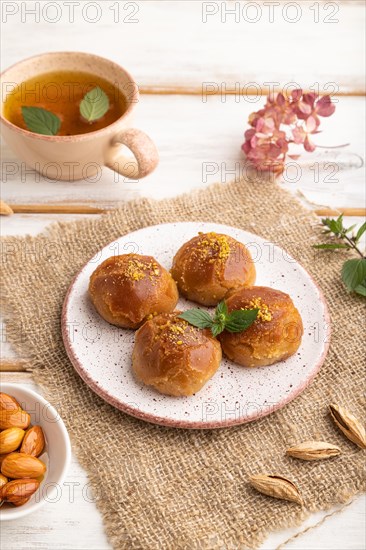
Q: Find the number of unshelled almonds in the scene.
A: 3